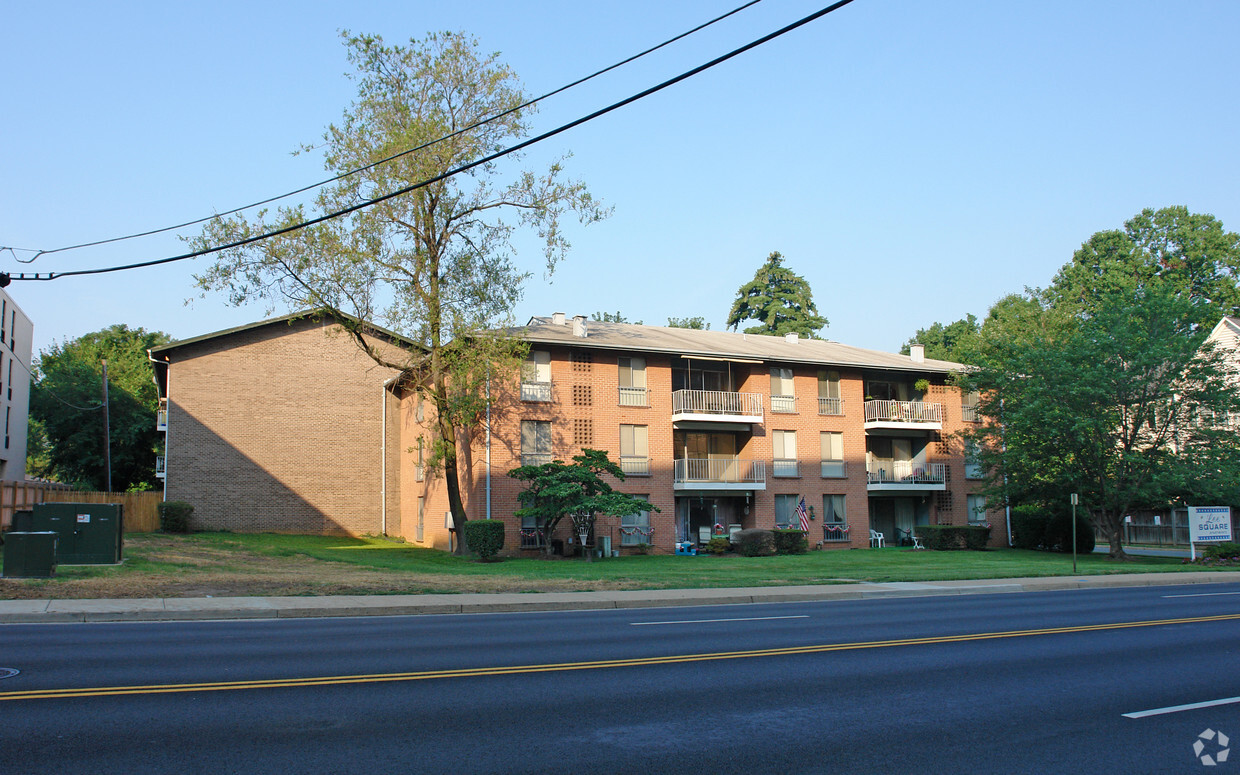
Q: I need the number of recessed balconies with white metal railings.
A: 4